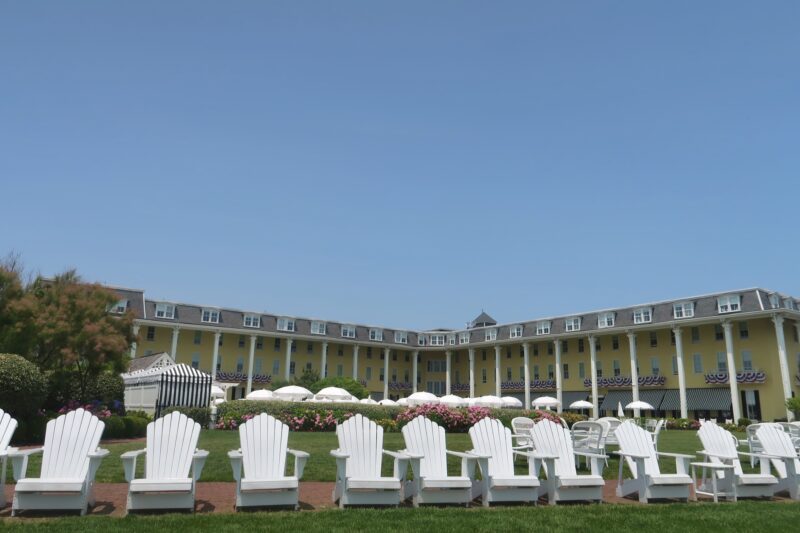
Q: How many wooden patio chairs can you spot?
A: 11